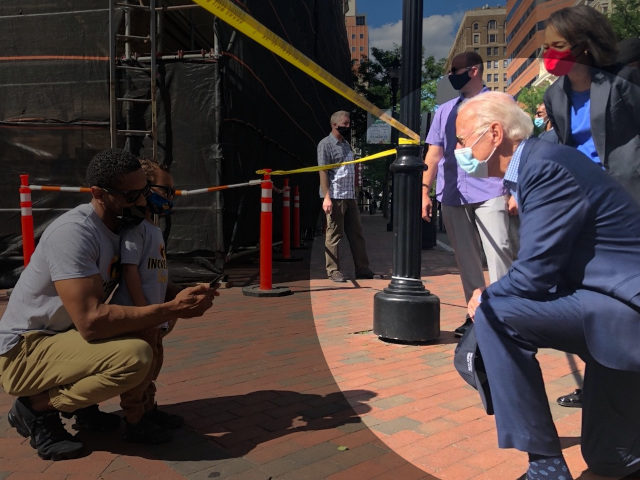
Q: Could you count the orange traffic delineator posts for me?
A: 4